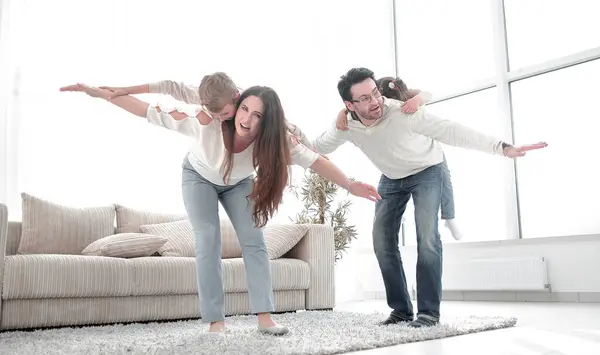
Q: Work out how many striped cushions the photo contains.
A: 5